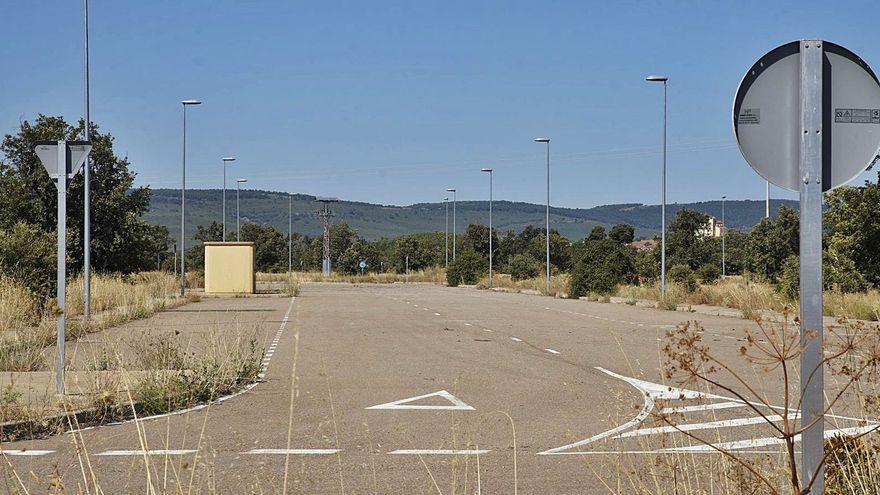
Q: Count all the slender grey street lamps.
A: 11